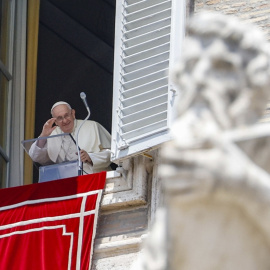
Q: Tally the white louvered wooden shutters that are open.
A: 1